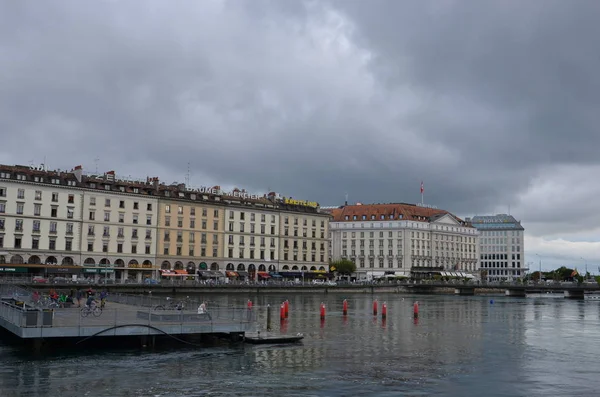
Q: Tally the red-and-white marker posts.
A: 8